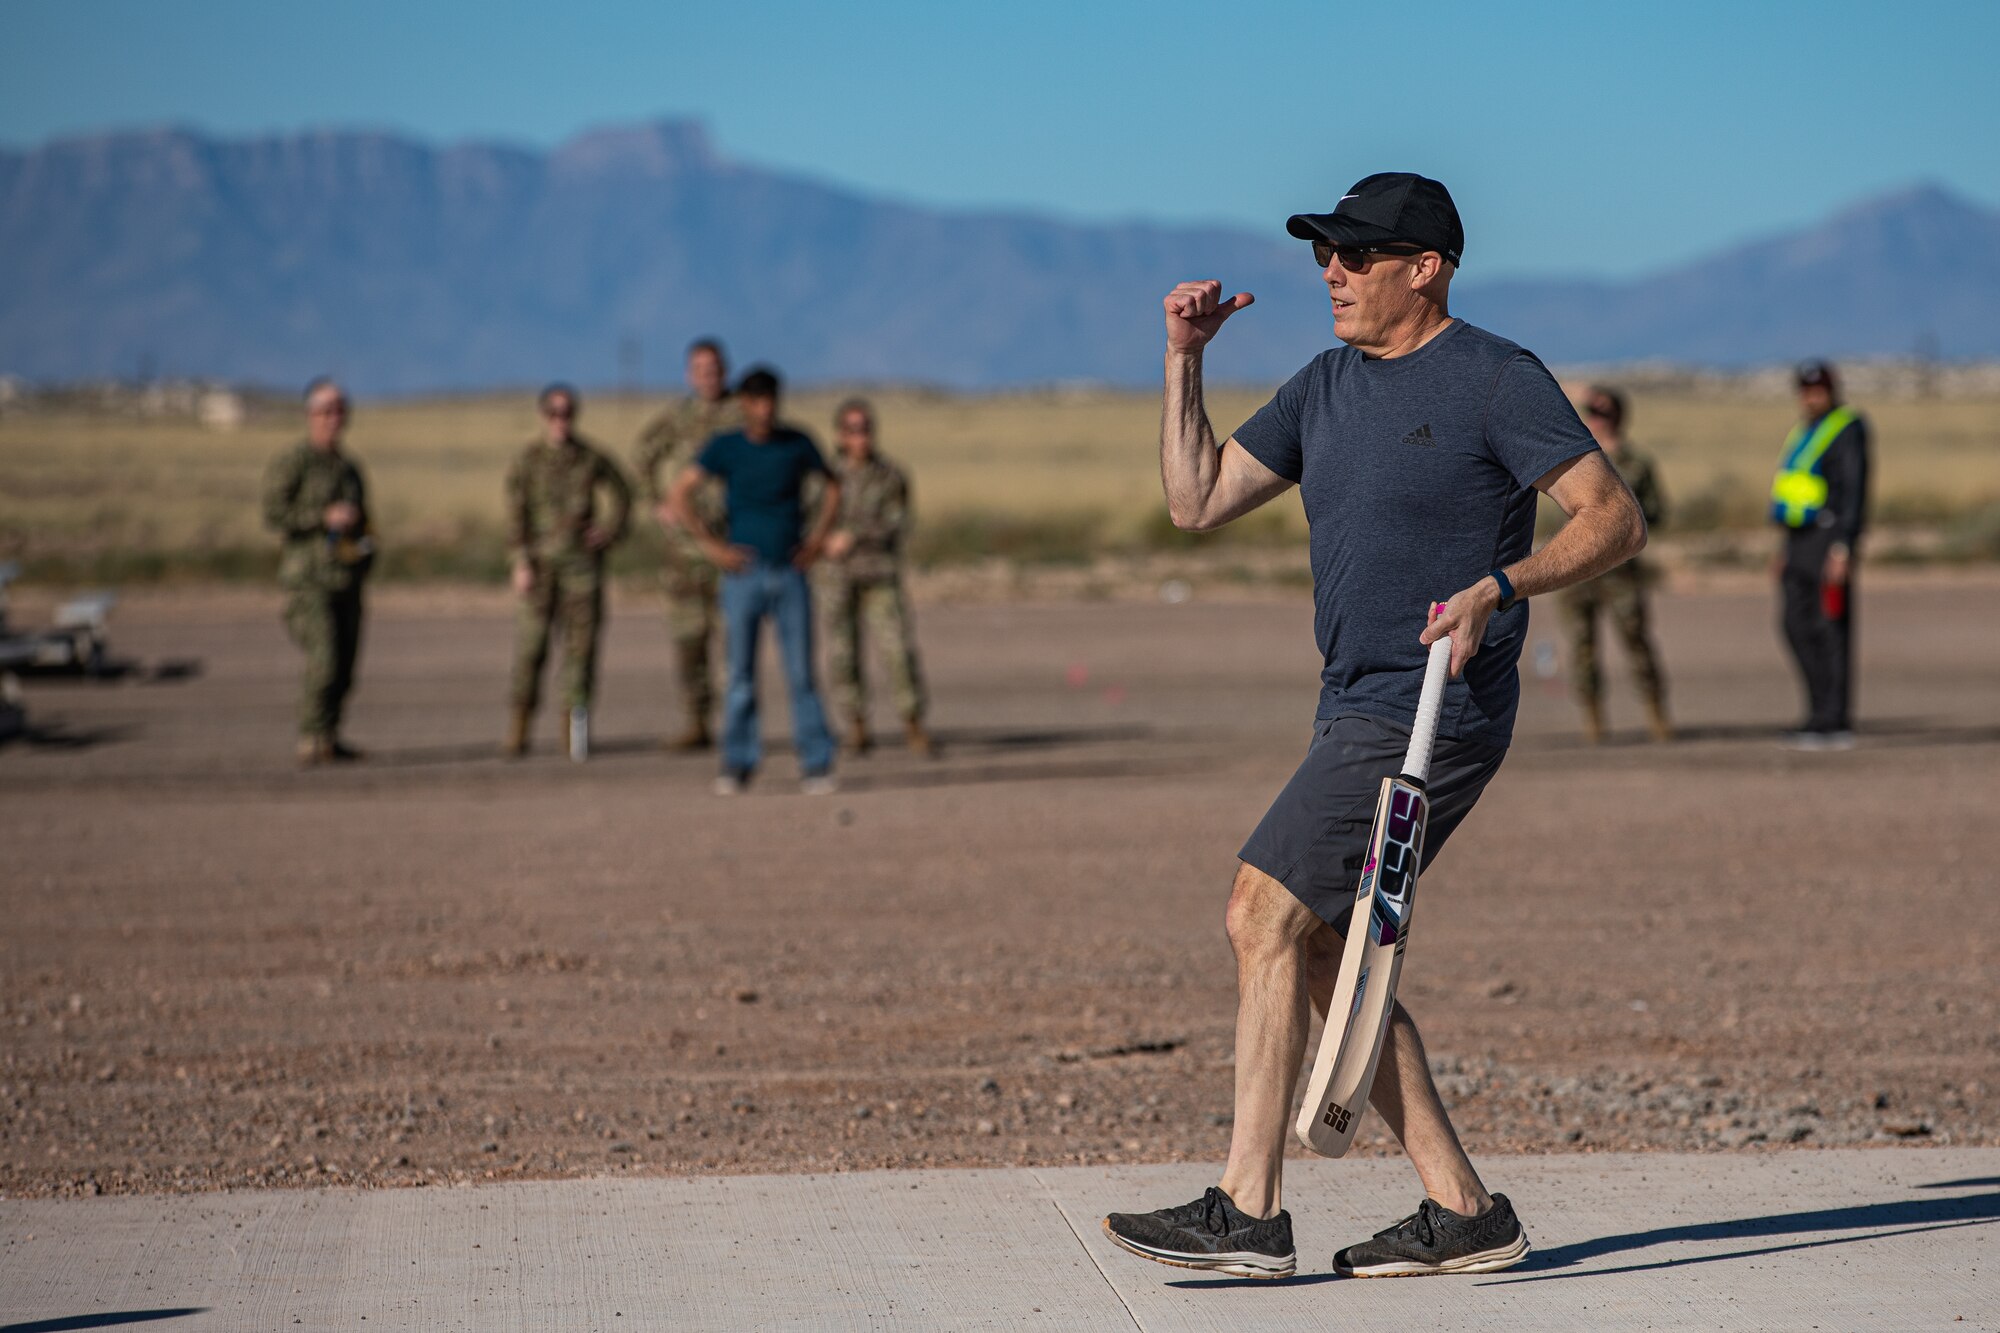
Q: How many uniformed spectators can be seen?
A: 5